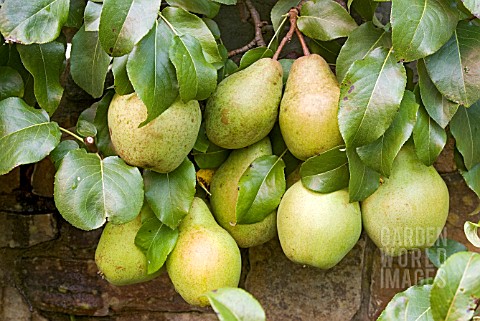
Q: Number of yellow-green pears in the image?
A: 8